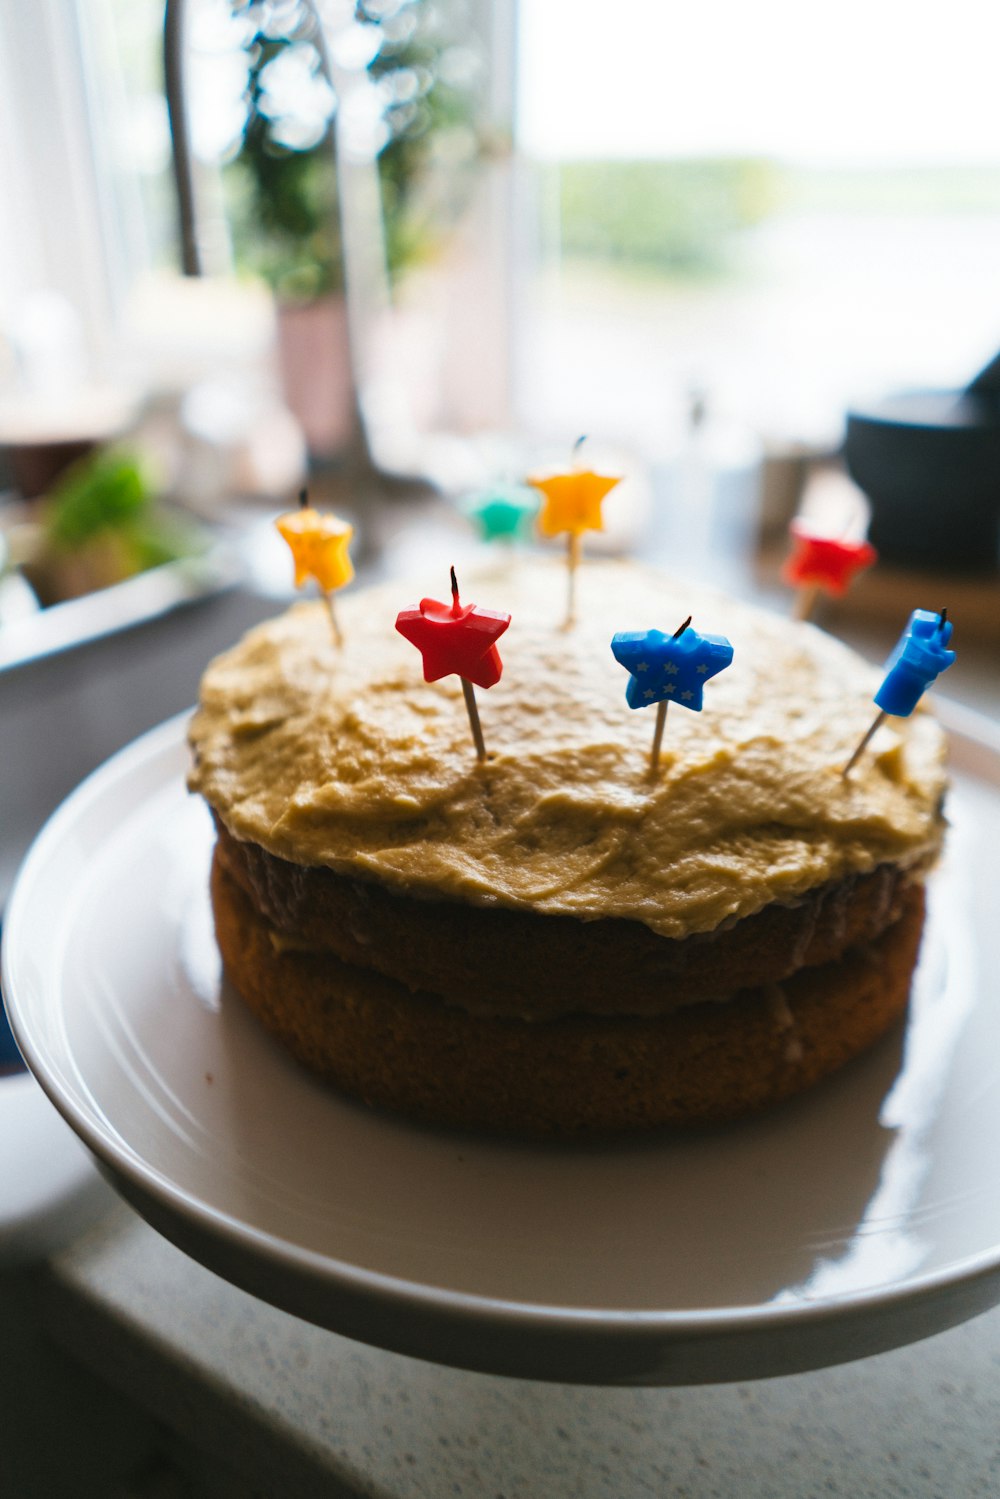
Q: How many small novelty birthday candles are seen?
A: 7